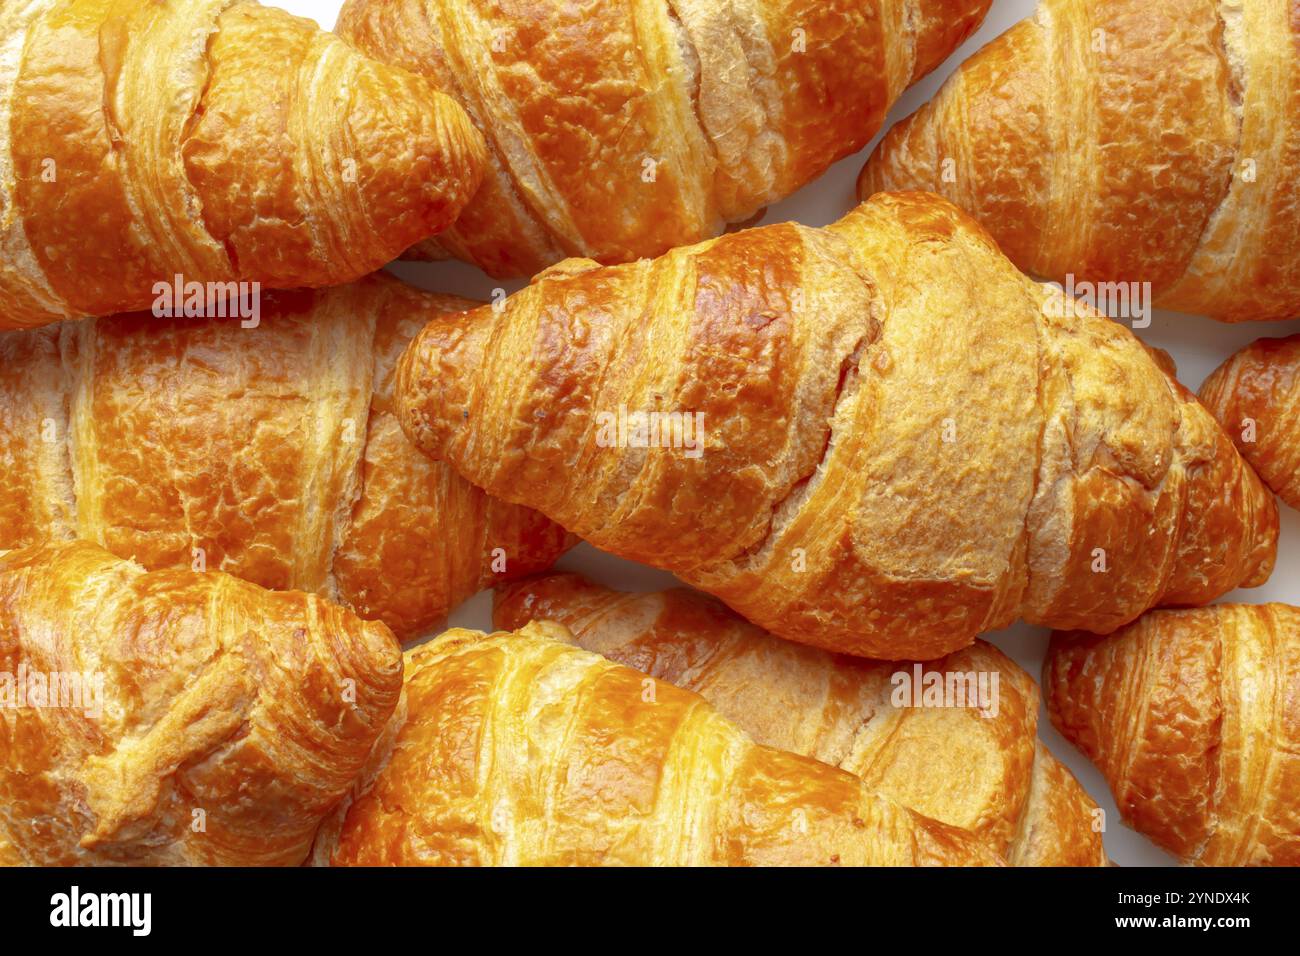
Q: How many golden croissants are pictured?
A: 10